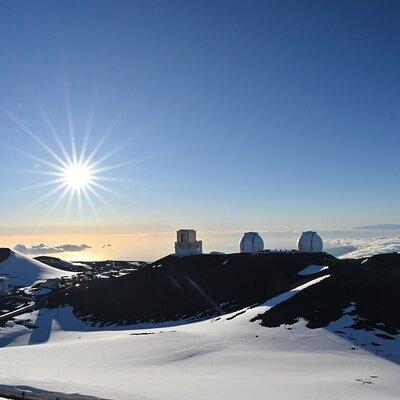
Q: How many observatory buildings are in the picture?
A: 3